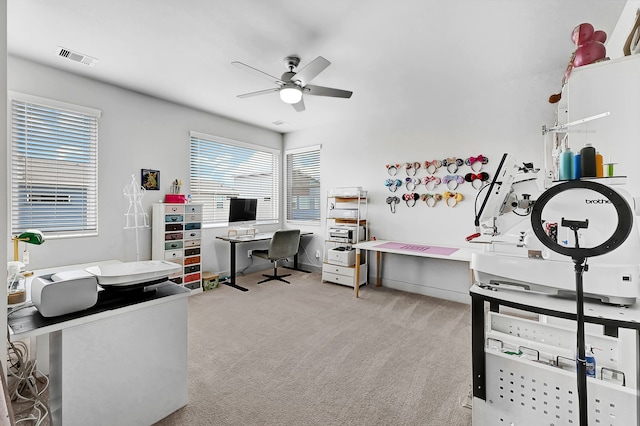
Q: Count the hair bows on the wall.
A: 14